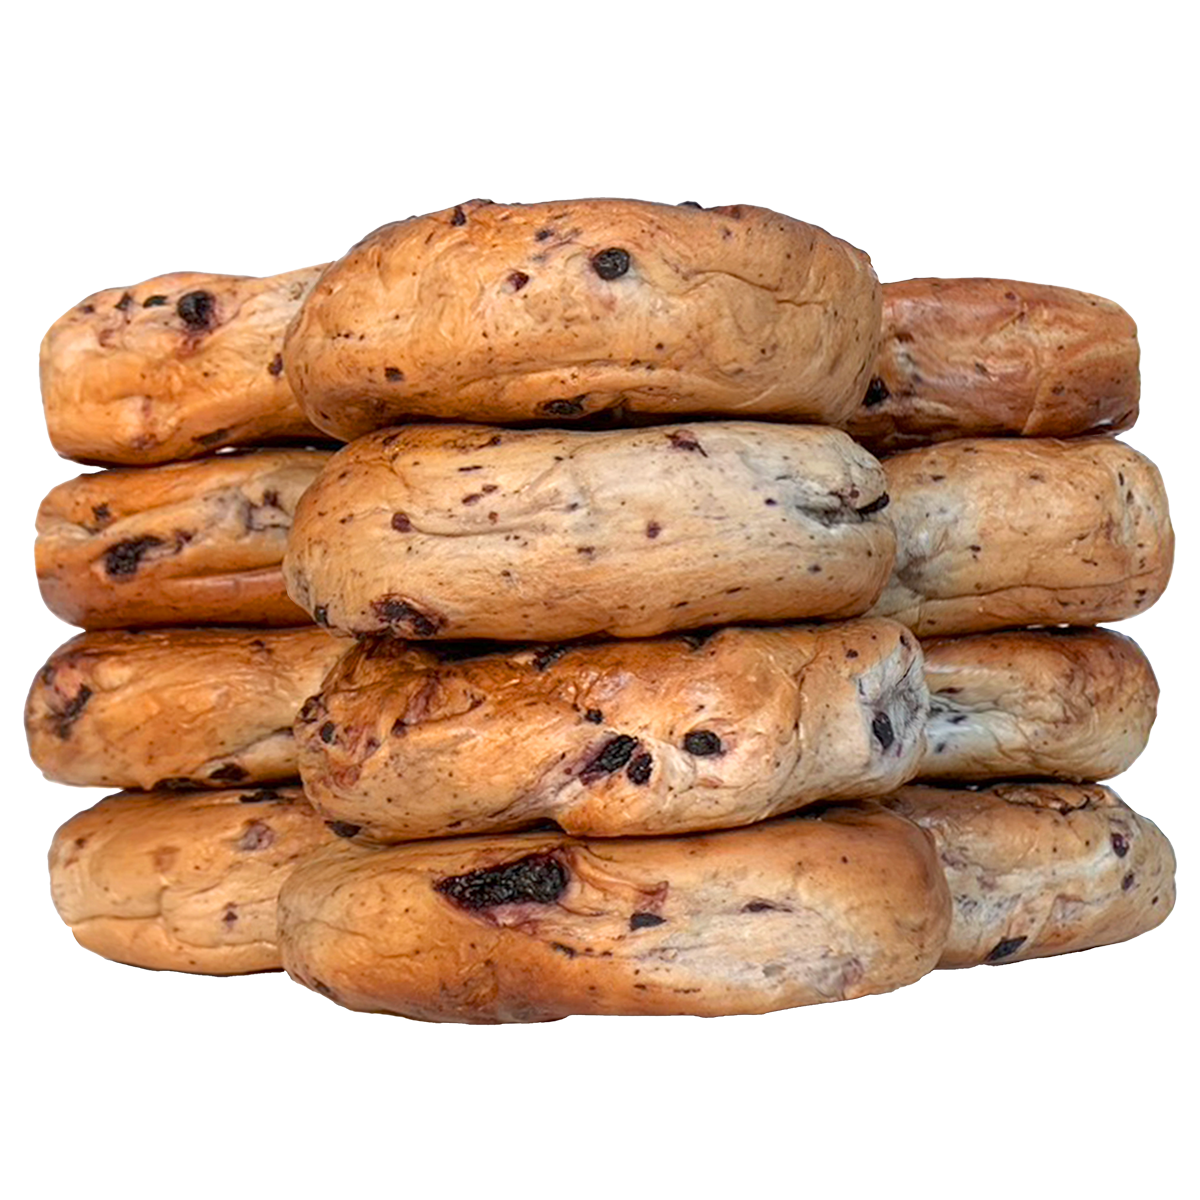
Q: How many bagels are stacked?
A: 12